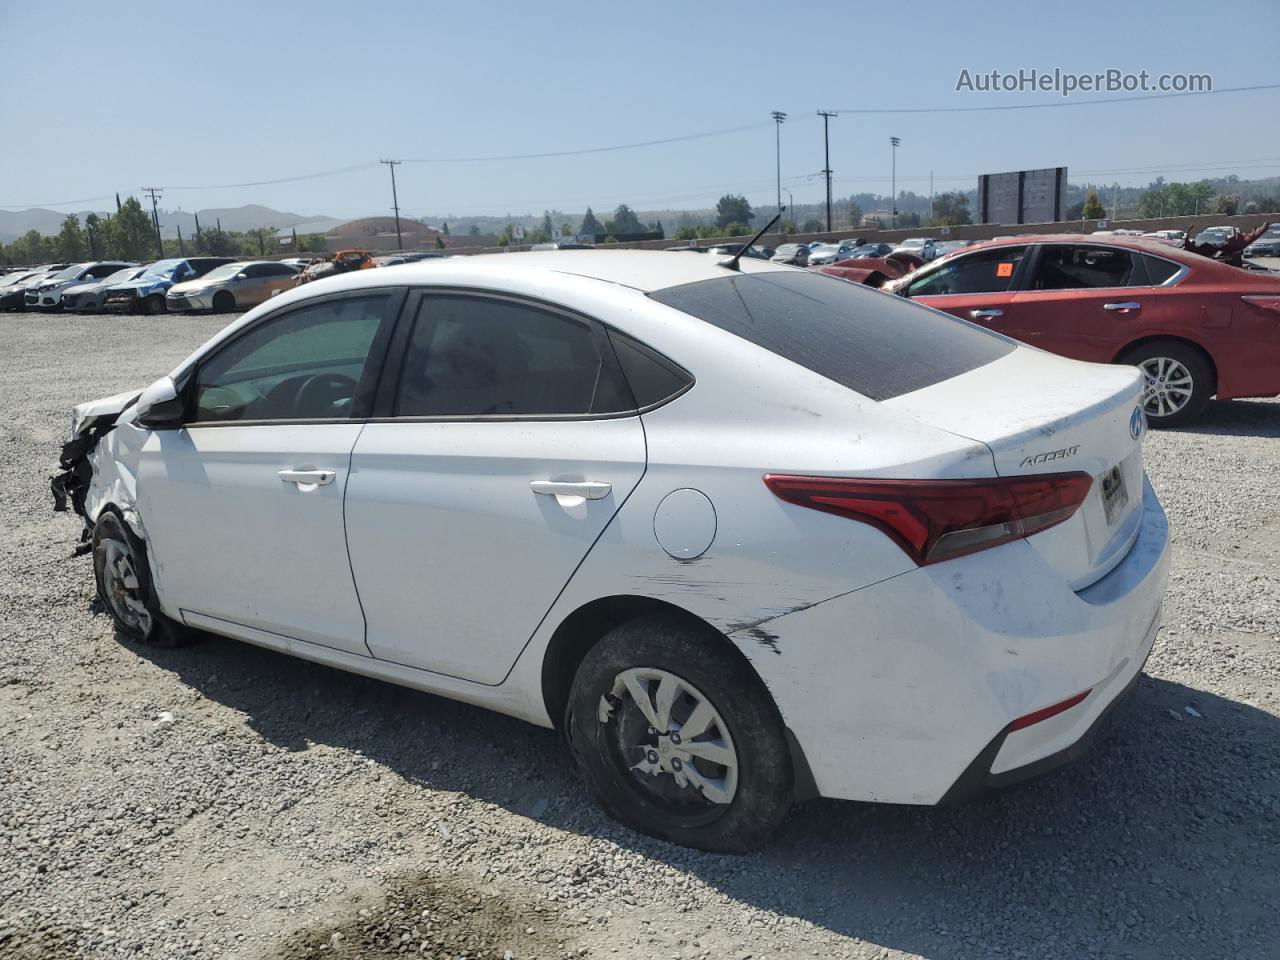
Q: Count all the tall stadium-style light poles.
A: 2